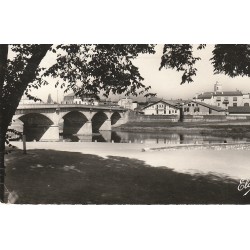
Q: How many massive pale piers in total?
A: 3